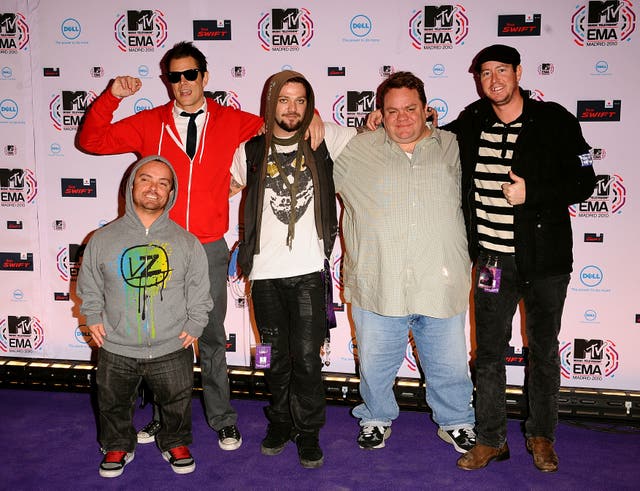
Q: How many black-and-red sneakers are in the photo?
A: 2